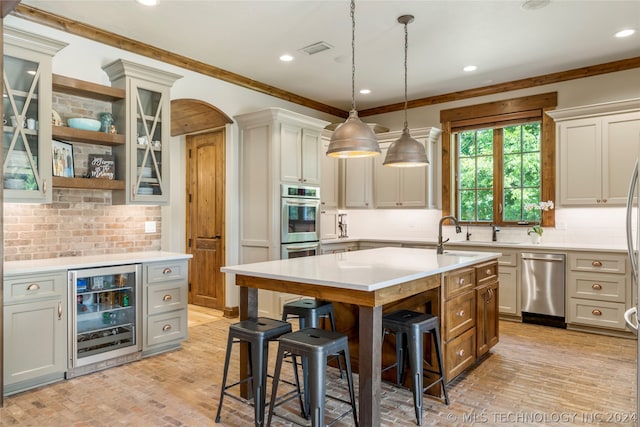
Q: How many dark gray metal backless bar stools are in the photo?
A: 4